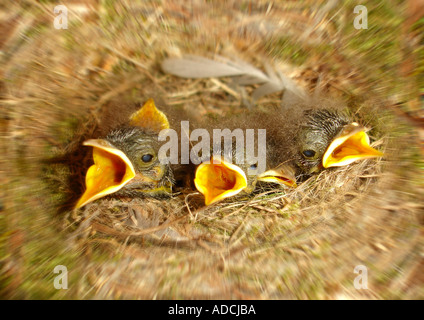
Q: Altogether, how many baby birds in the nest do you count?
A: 5